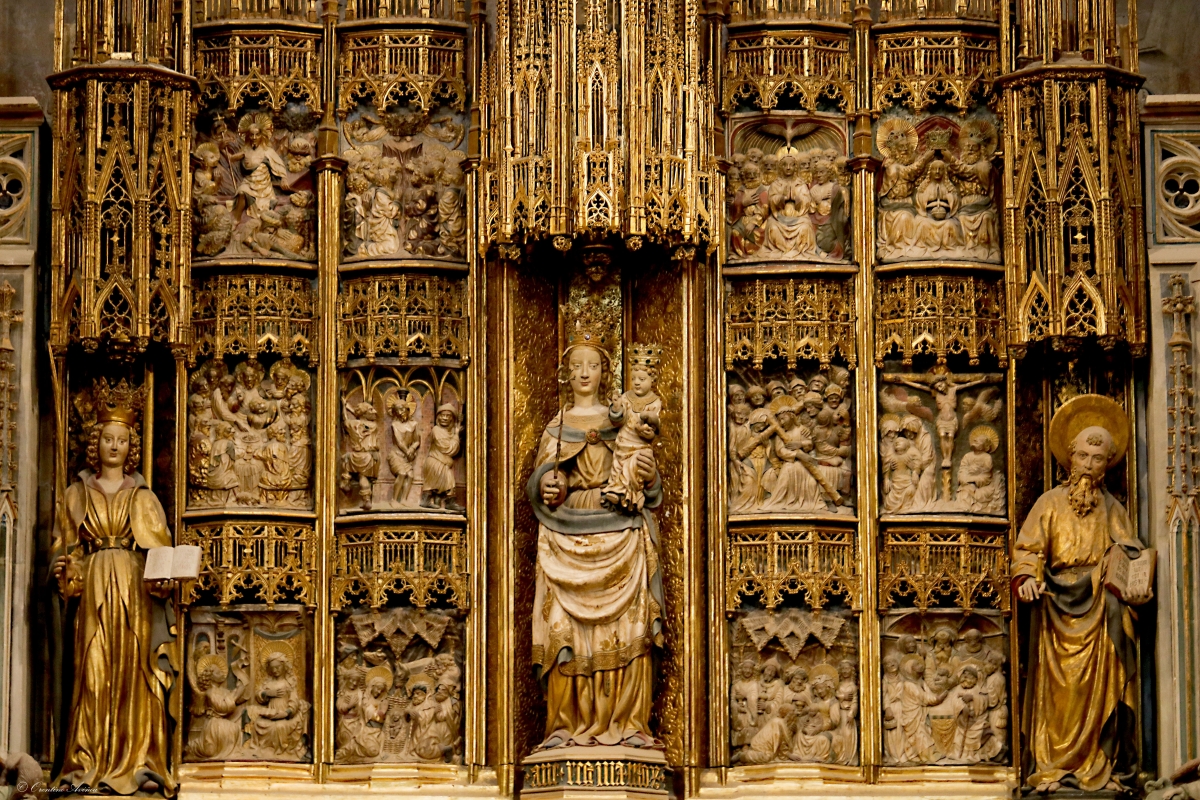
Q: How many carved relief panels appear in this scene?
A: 12